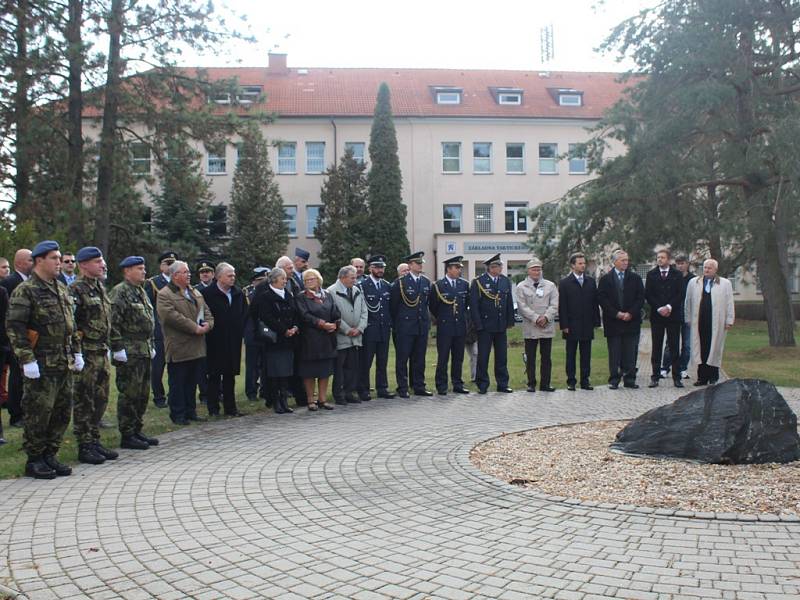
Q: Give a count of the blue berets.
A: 3